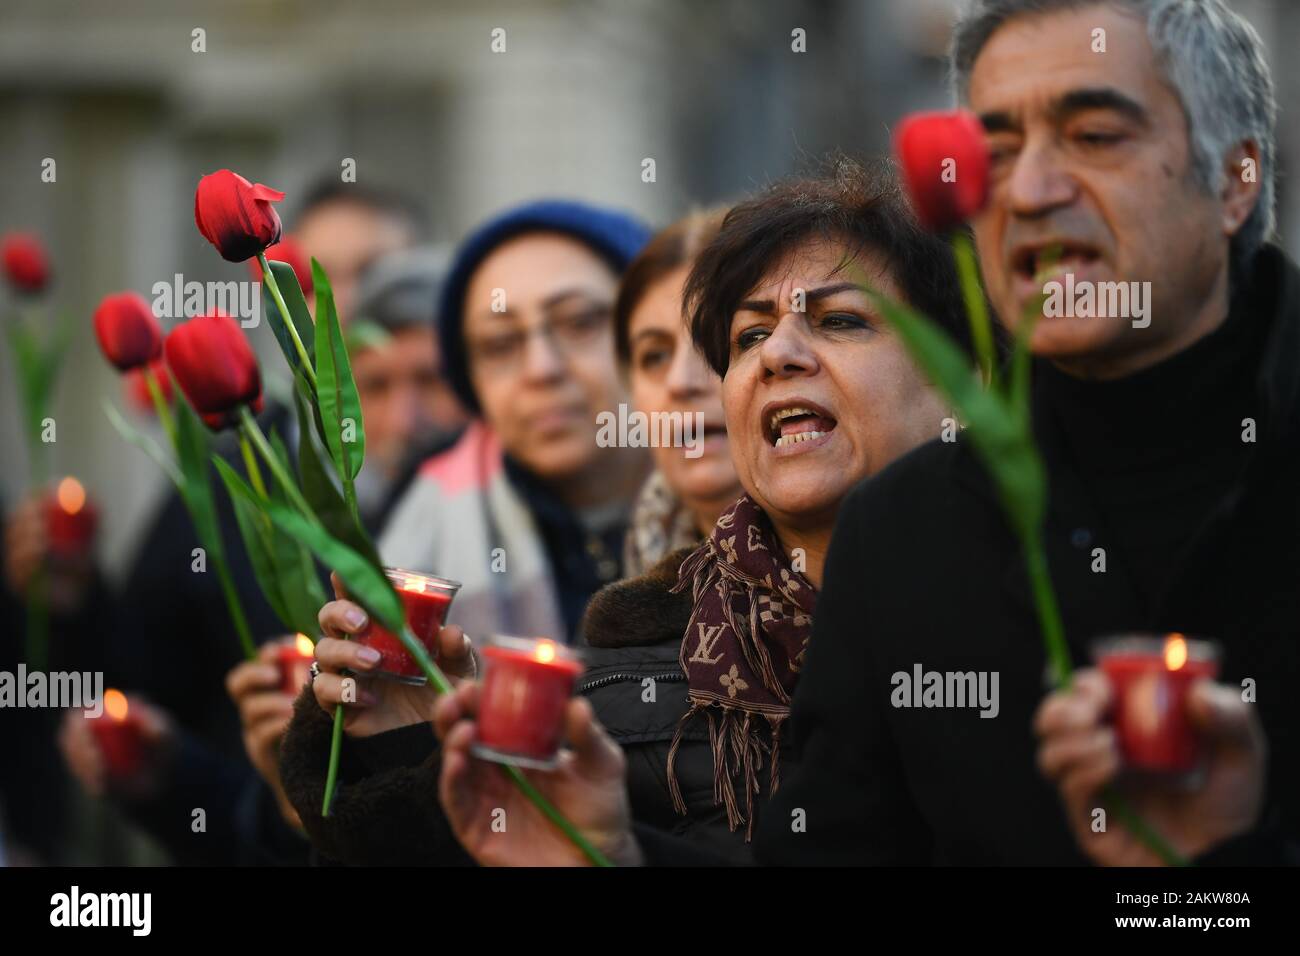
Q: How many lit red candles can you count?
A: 6